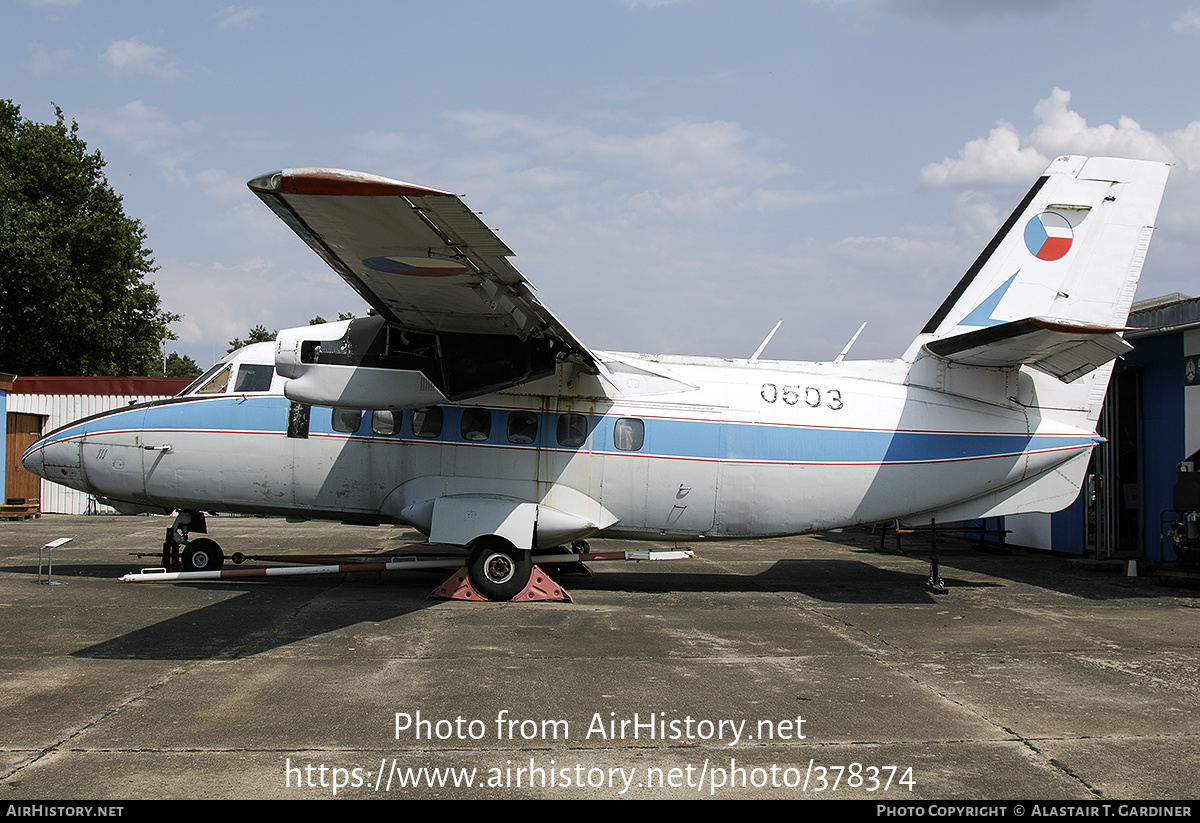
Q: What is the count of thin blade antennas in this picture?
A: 2